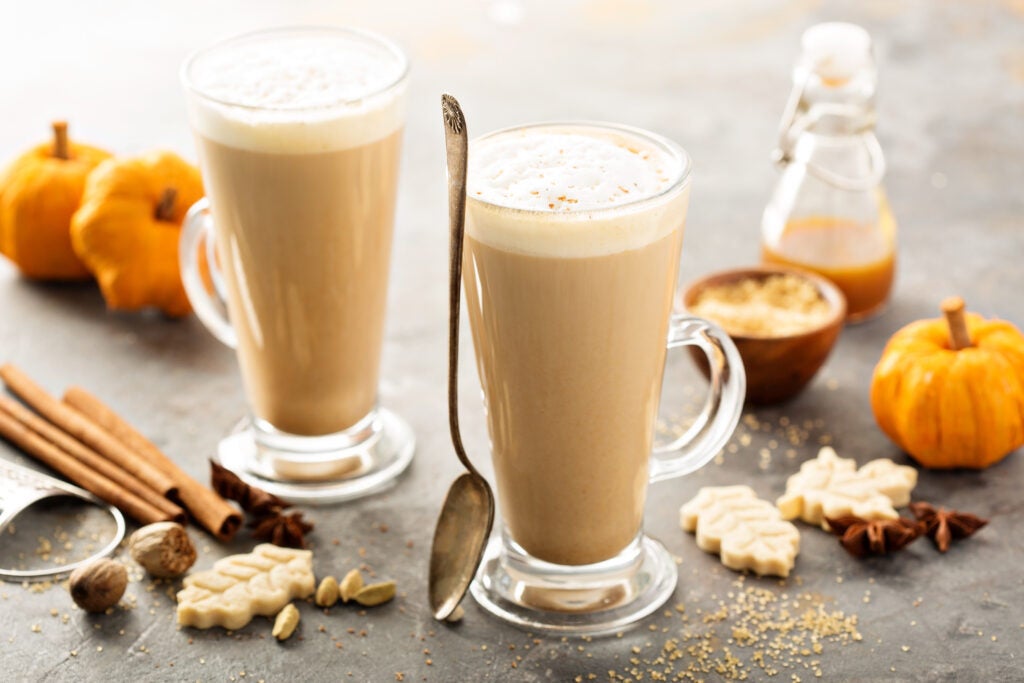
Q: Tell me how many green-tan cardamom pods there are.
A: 4